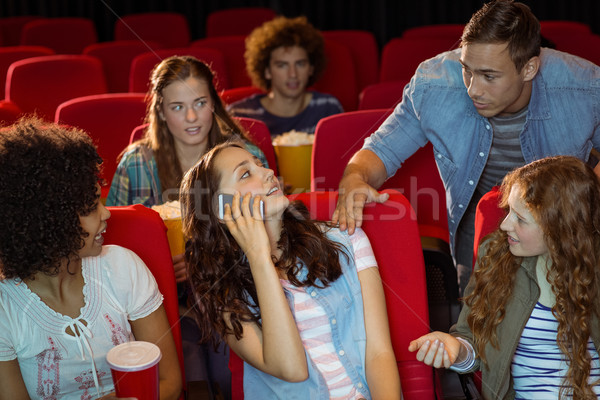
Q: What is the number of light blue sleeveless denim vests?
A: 1